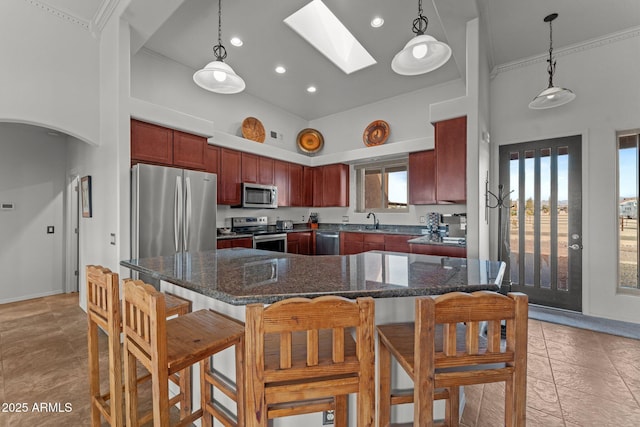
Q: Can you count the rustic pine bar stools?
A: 4